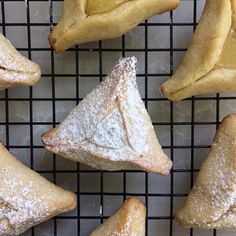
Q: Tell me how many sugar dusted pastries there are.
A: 5